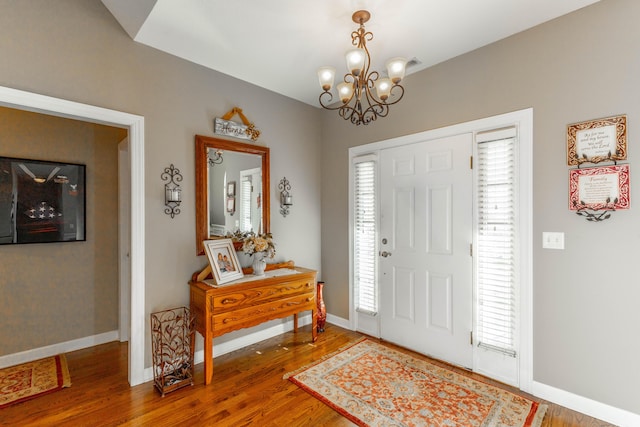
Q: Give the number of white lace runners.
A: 1